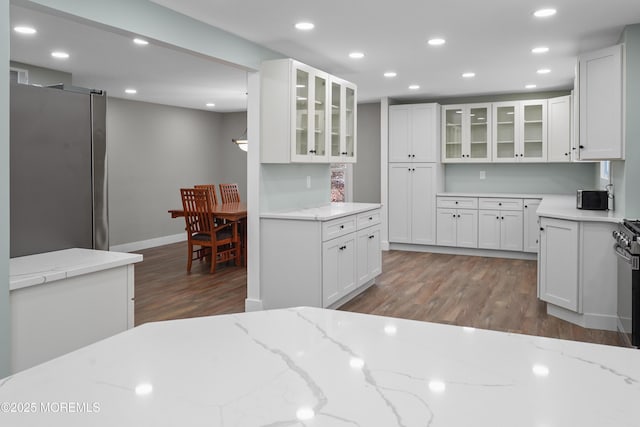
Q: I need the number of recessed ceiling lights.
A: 15